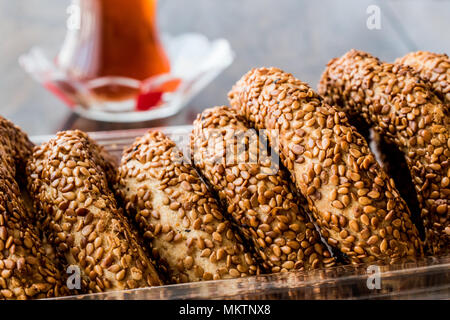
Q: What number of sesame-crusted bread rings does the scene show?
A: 7